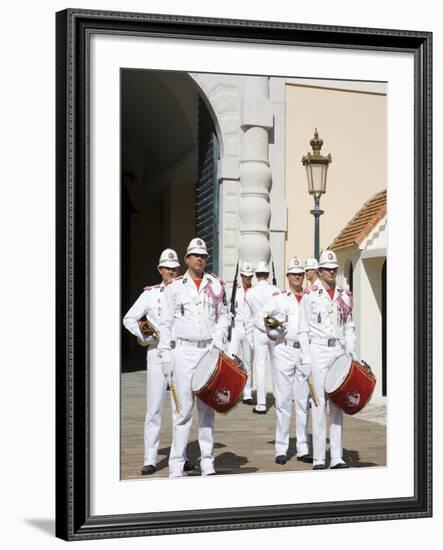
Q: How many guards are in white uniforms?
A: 7